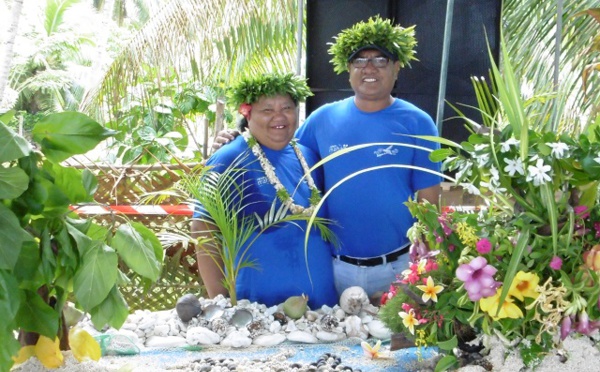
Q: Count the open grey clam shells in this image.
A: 2